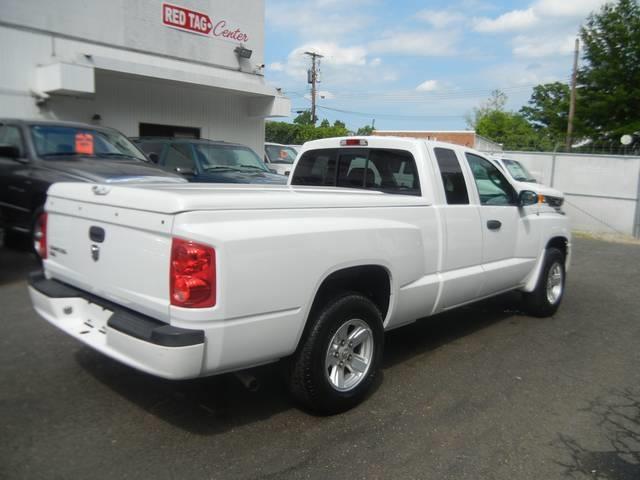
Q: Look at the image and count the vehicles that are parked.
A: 5